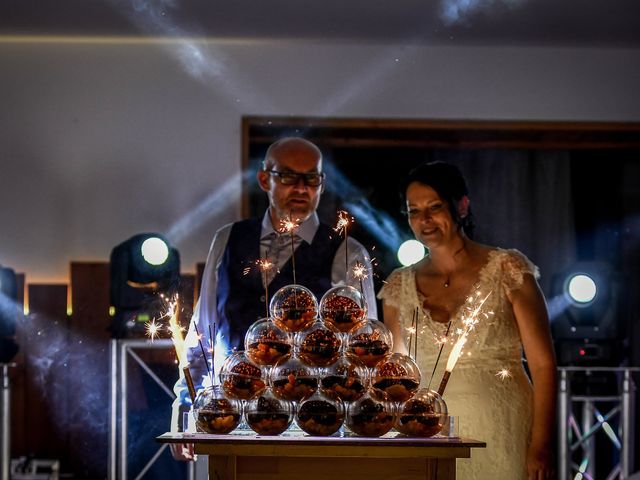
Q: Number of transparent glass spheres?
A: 14